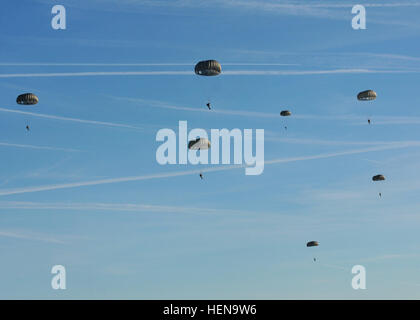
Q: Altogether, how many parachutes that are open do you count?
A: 7